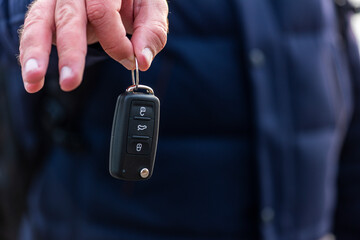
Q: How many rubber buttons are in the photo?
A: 3